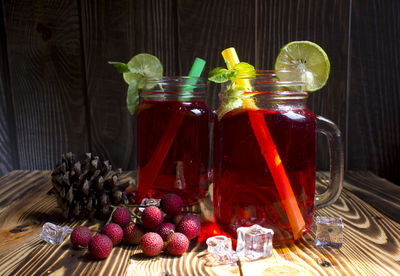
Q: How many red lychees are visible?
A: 12